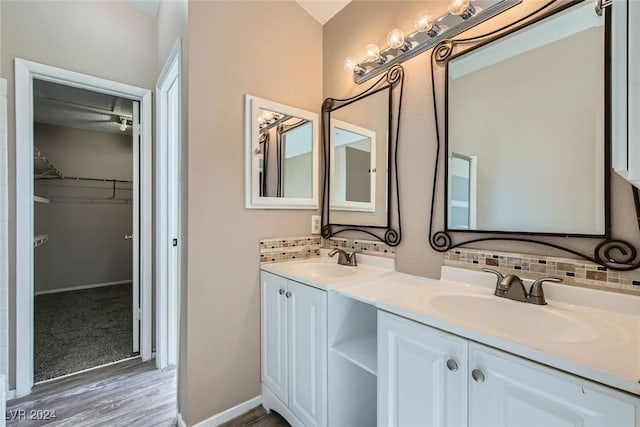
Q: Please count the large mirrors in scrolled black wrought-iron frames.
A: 2